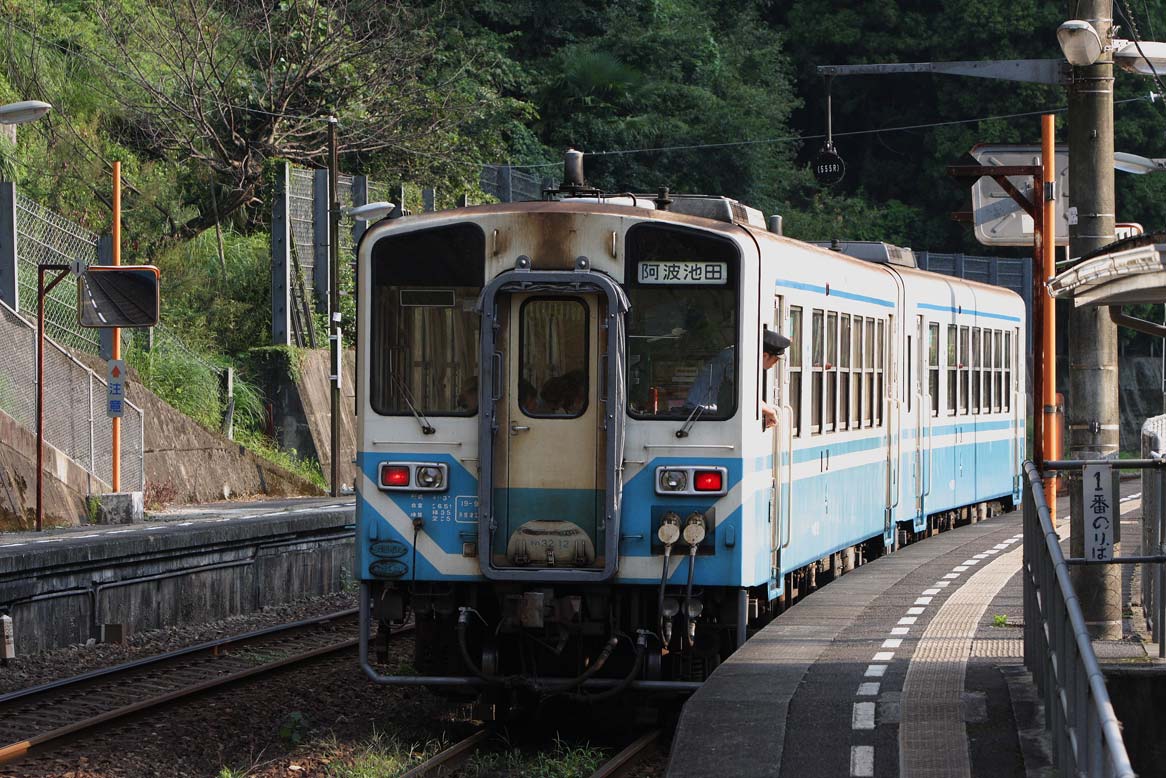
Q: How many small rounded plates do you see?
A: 2